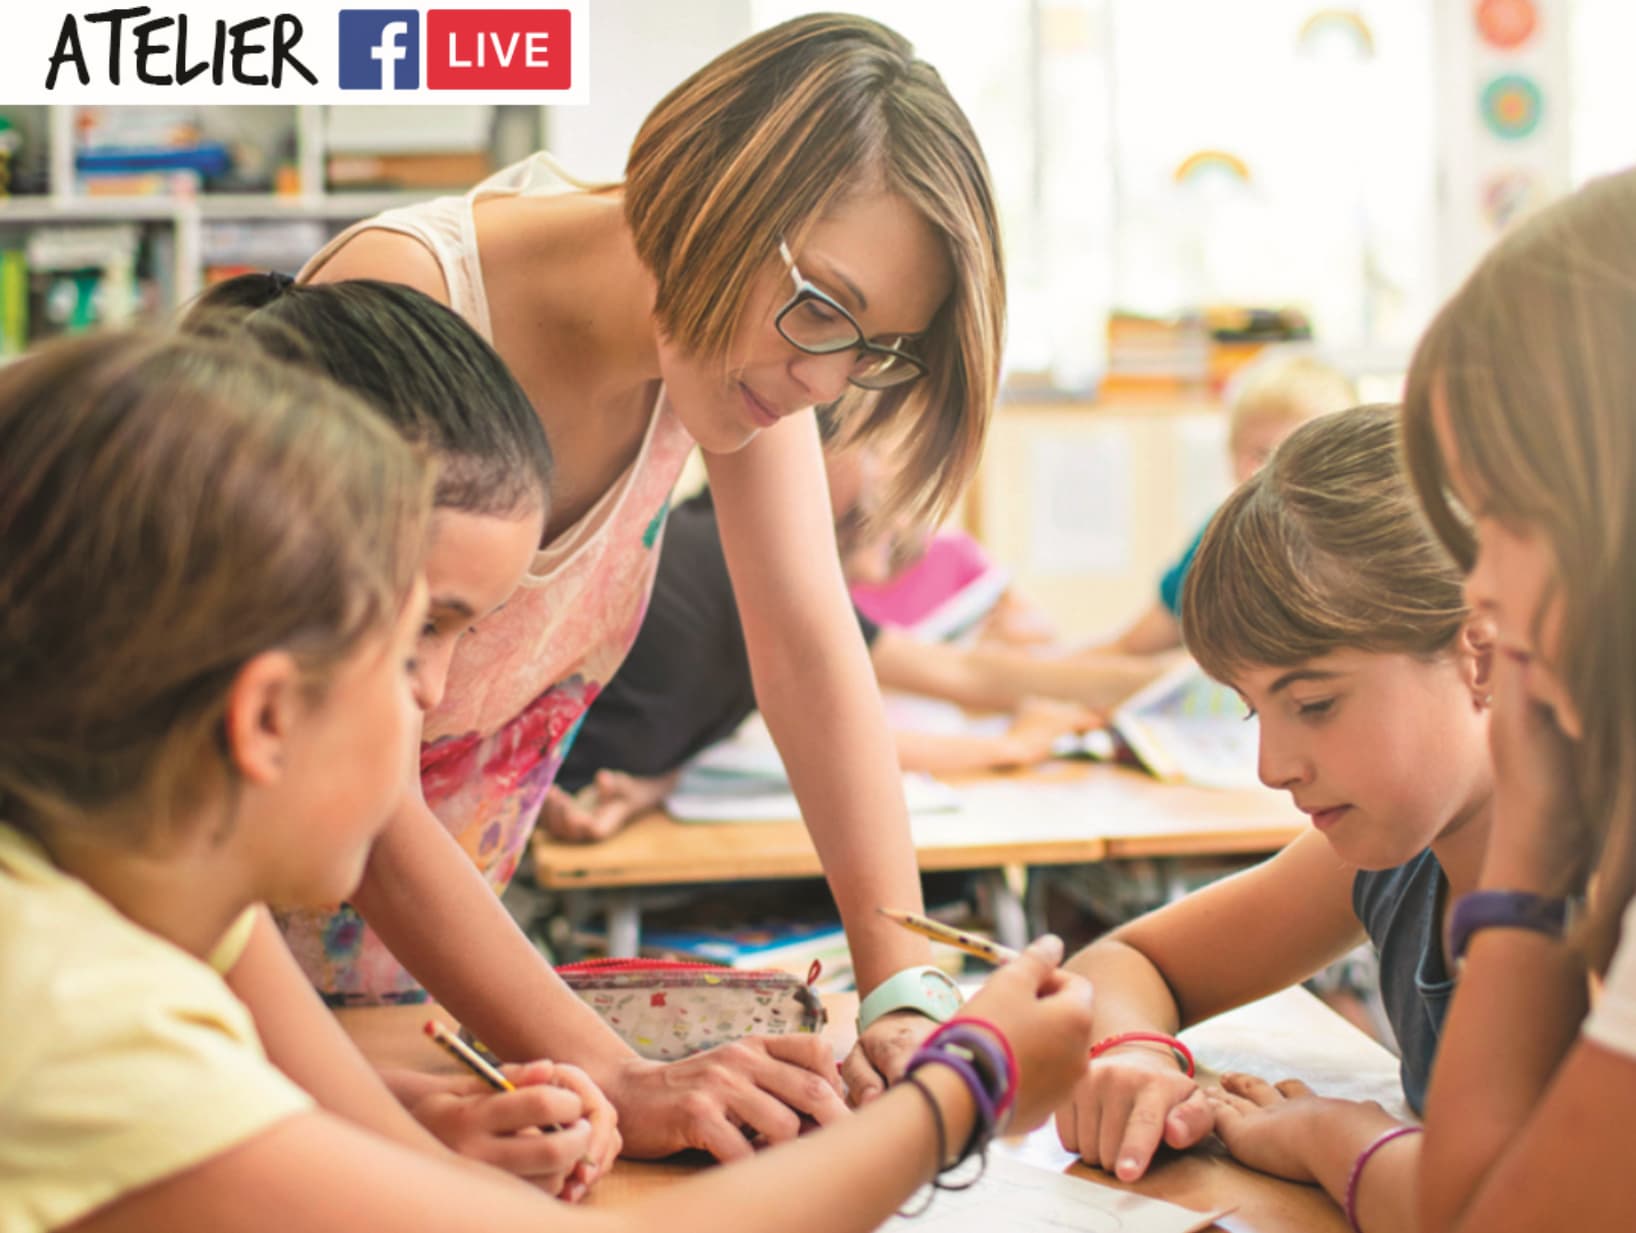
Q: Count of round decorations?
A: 3